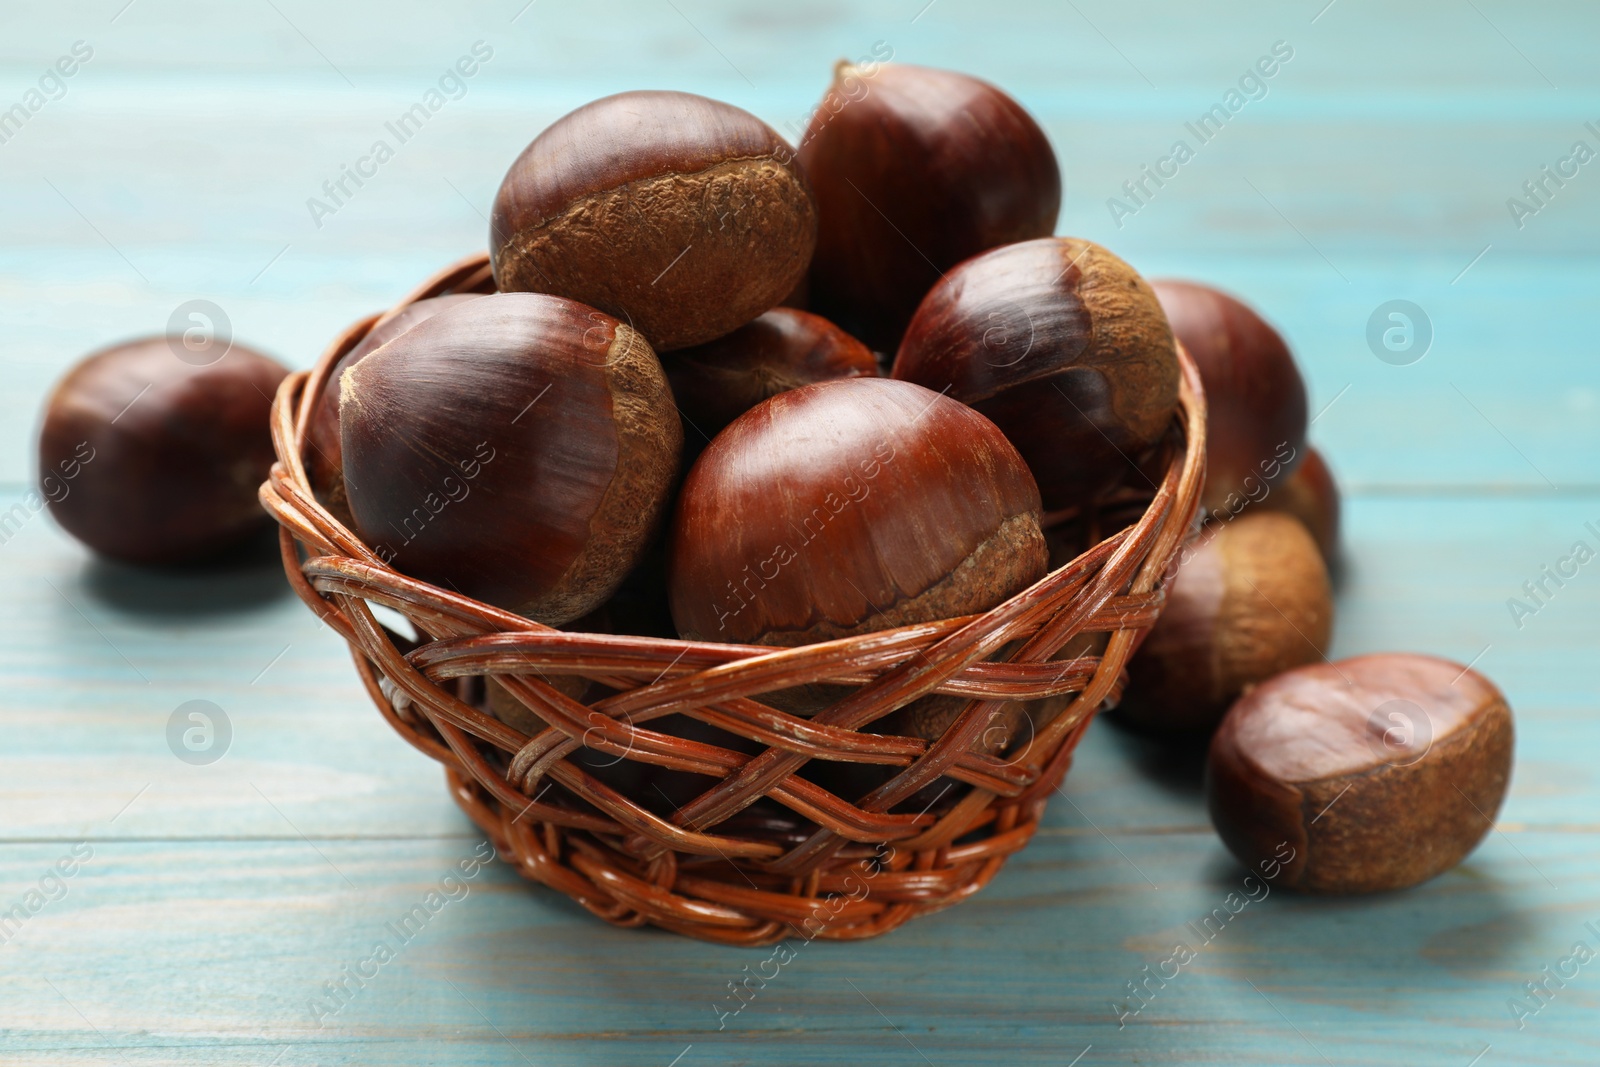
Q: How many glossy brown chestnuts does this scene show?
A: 12